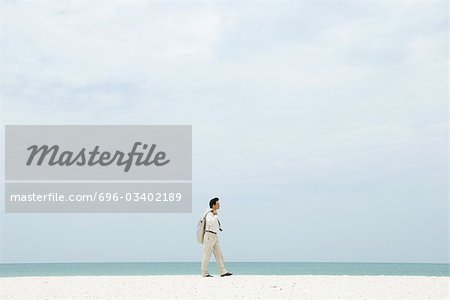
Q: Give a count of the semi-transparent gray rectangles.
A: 2